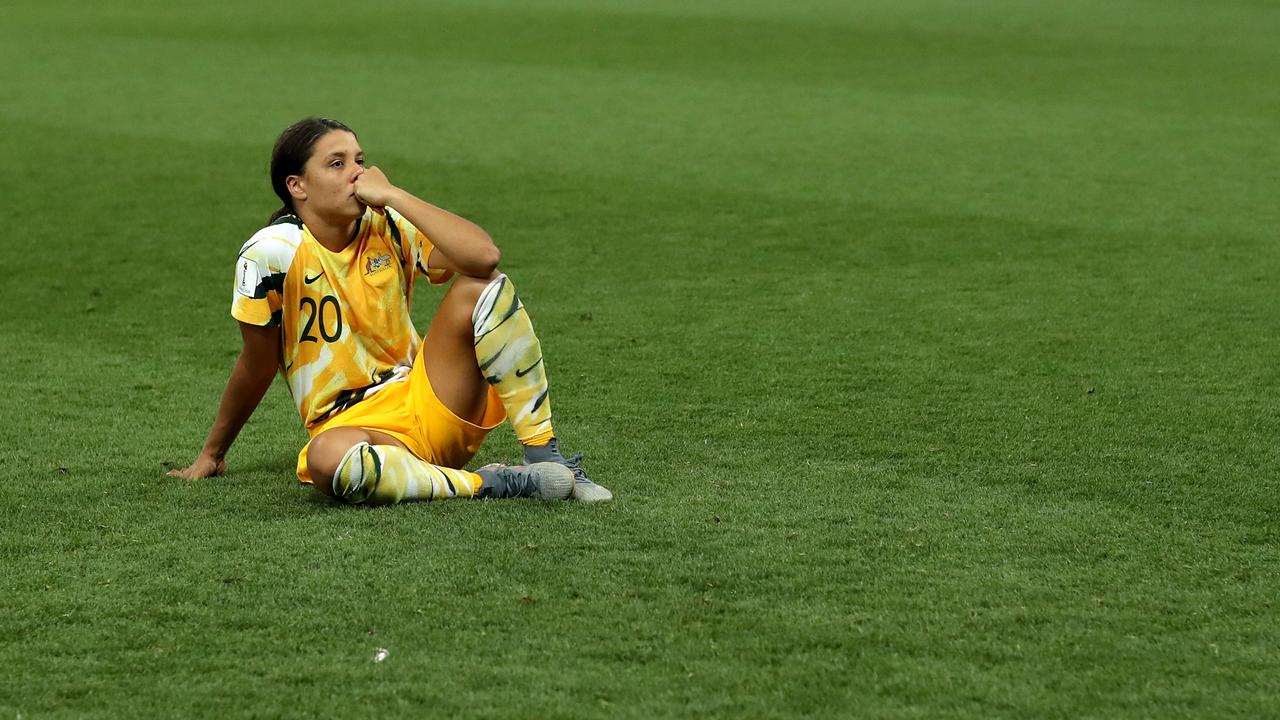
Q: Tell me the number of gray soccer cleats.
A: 2